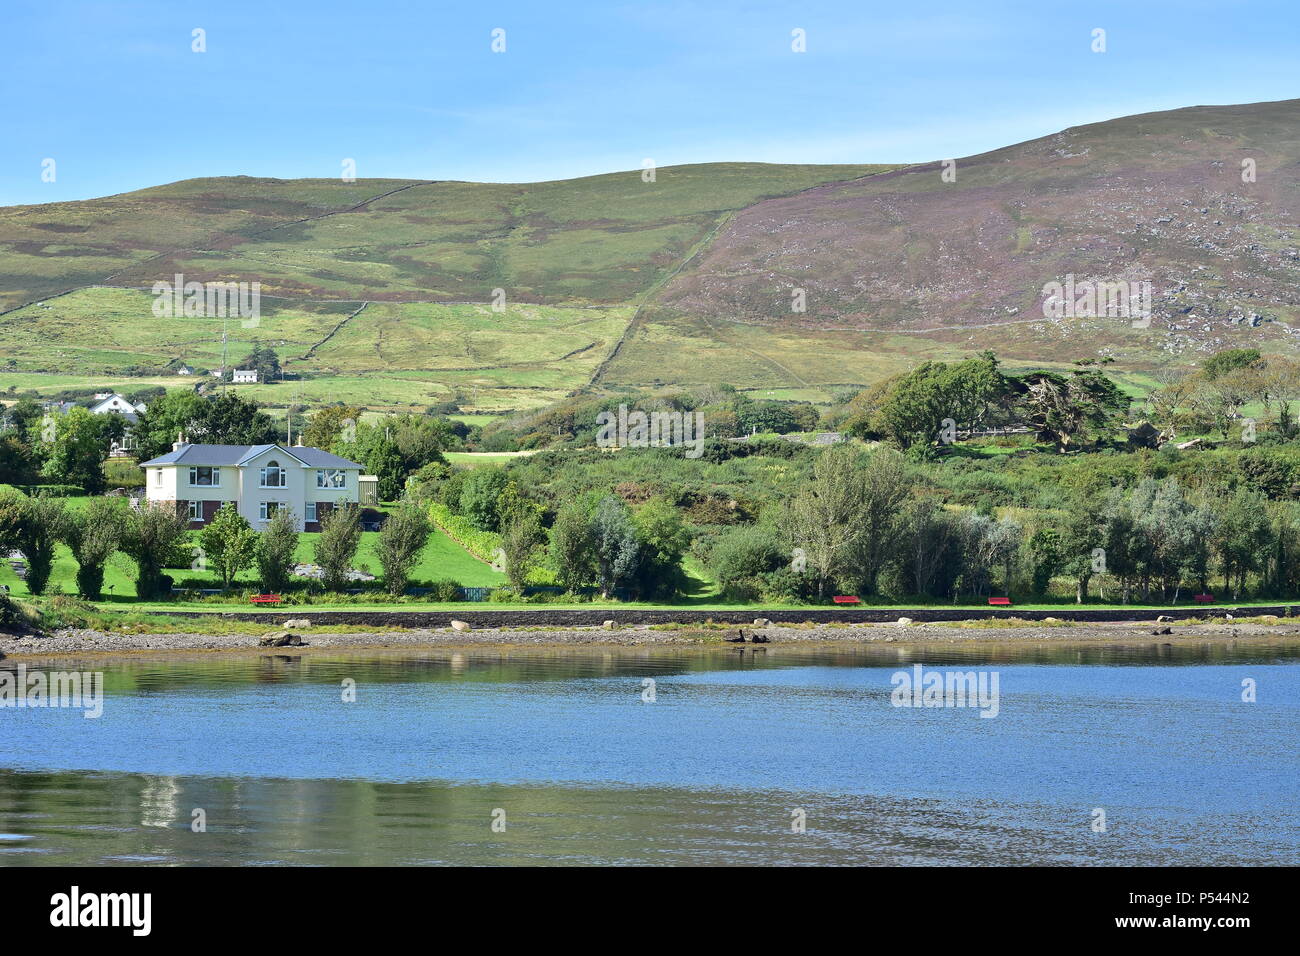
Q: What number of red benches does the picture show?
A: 4